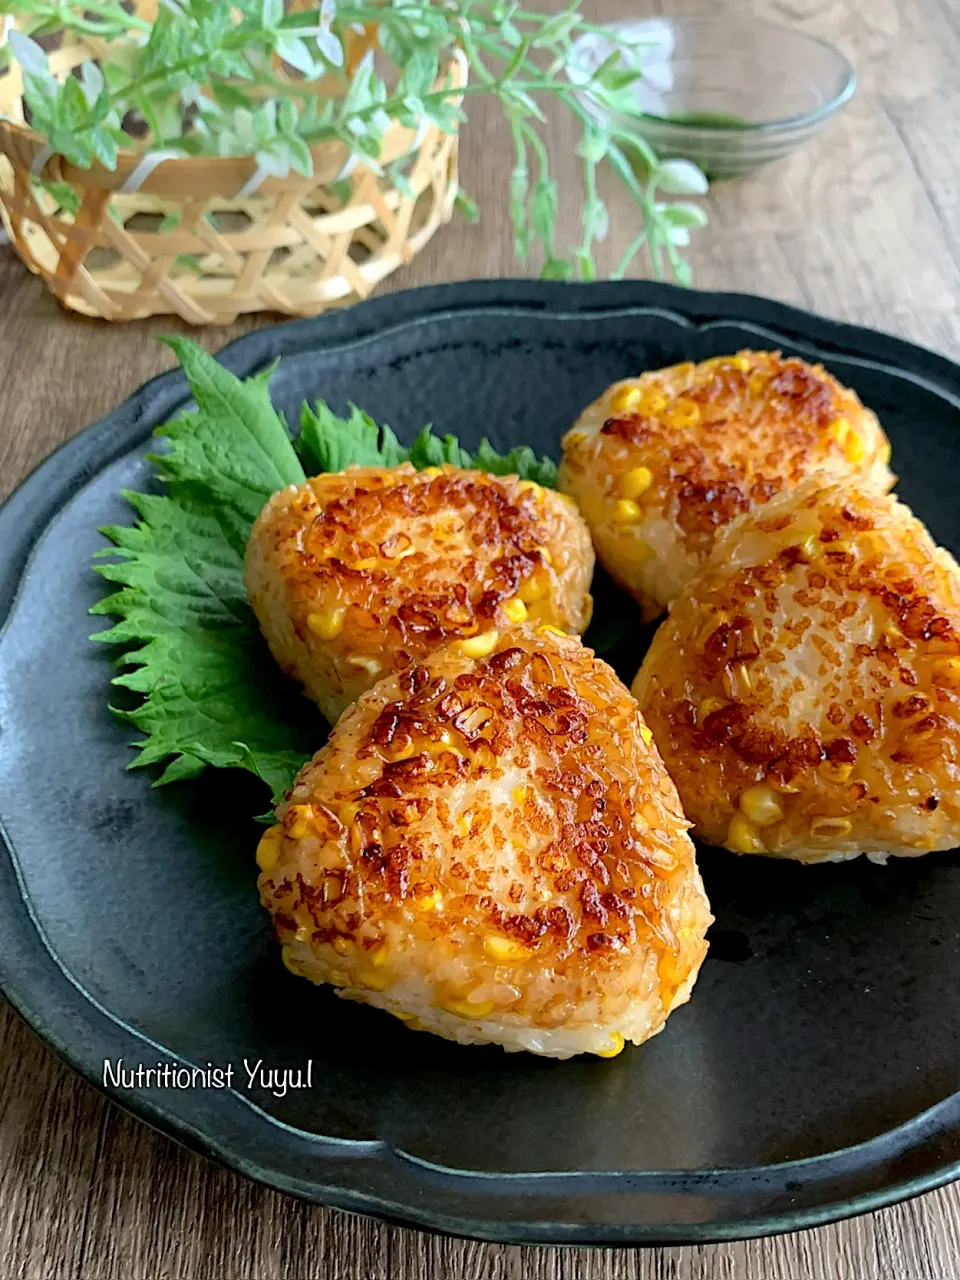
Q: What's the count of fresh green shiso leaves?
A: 2